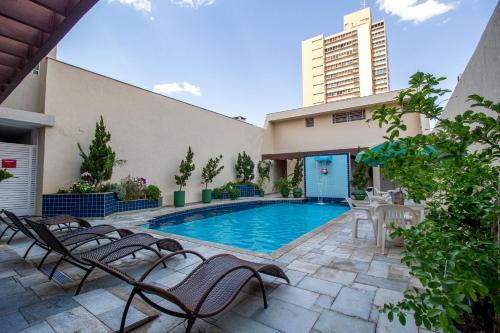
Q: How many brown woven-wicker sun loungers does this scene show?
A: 4